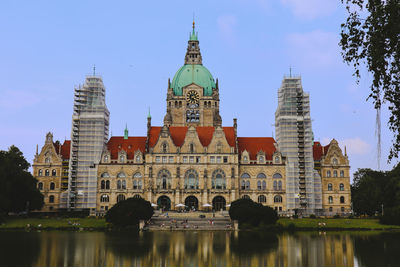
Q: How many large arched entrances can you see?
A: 3